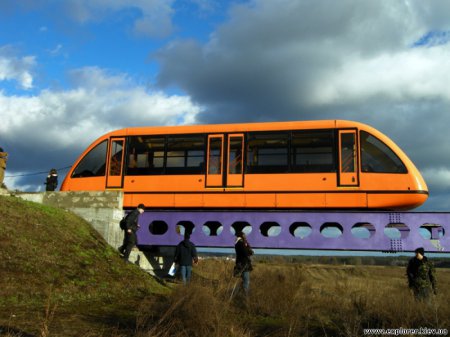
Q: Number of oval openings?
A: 10